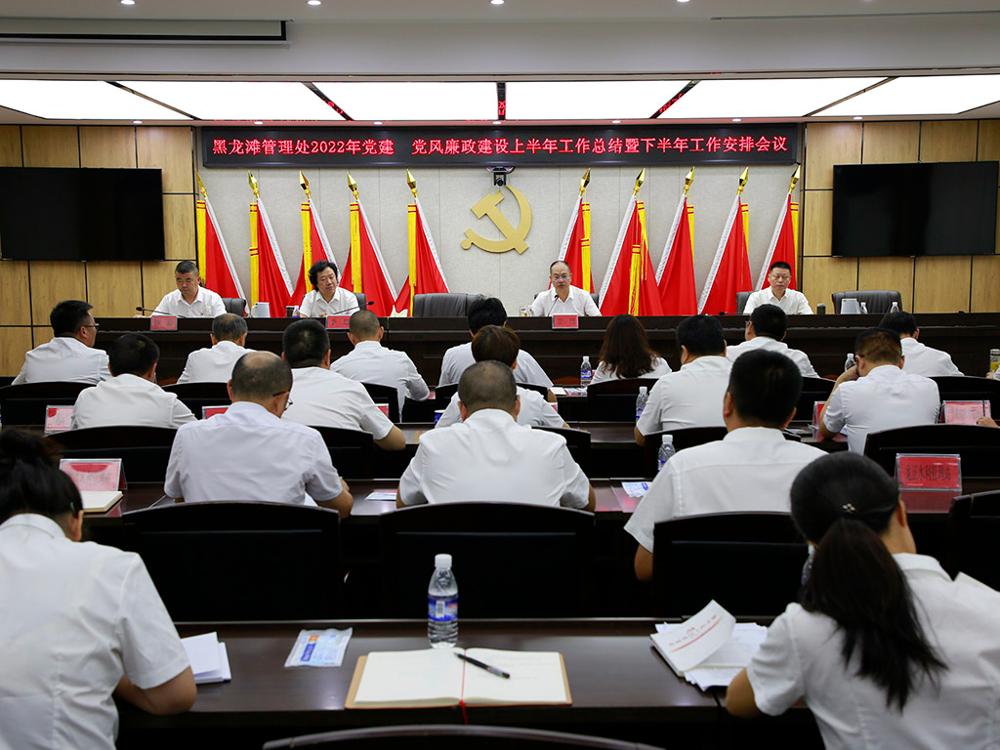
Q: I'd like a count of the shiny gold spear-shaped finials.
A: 10